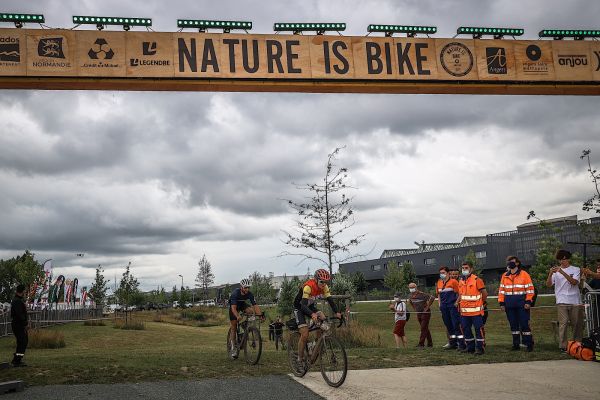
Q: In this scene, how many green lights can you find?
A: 7